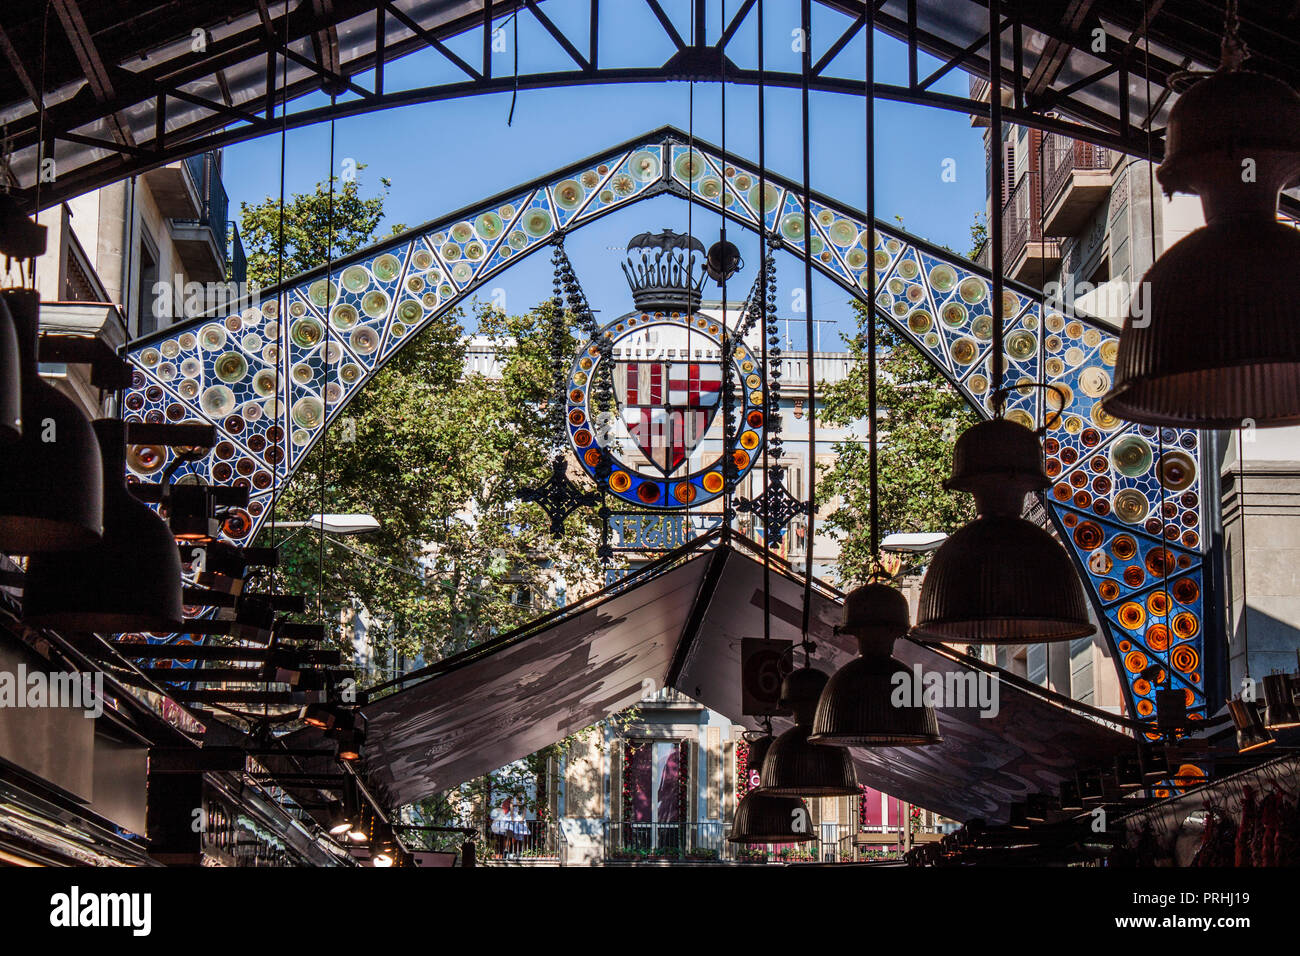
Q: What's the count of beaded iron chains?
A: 4